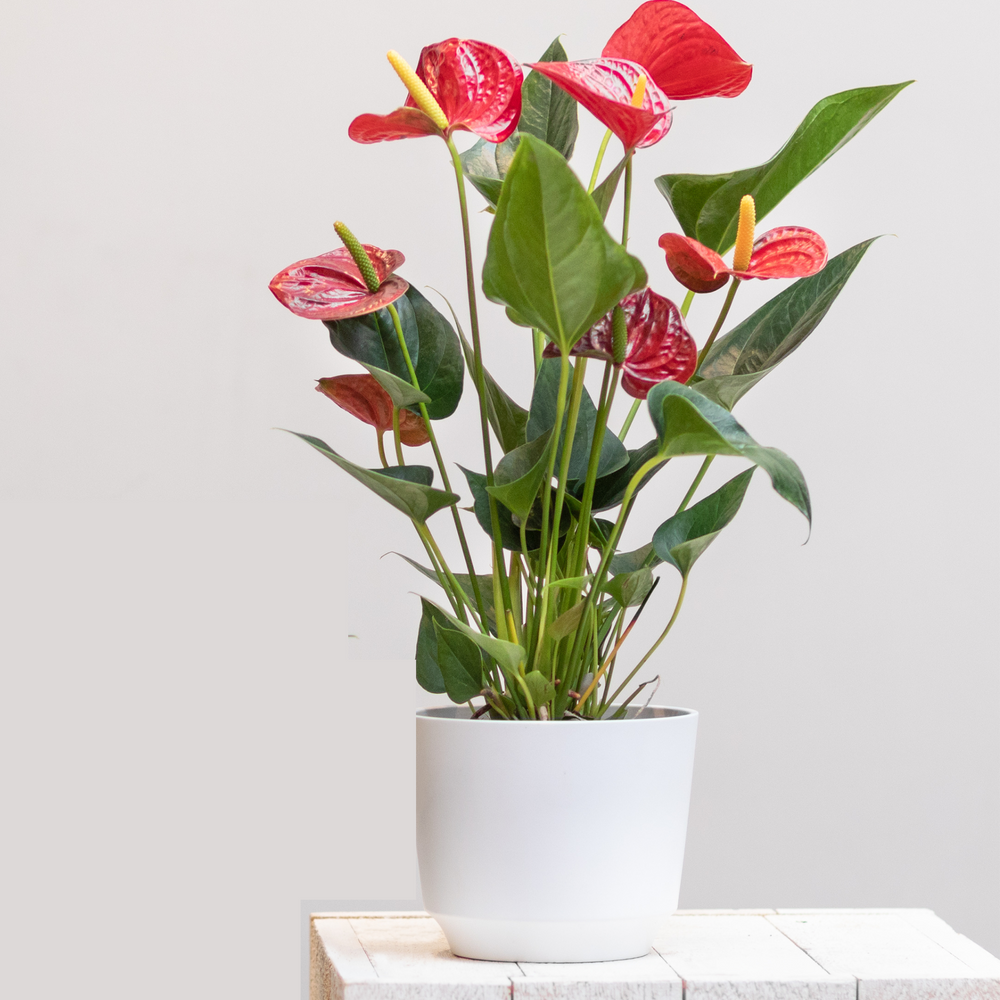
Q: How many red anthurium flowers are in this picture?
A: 7